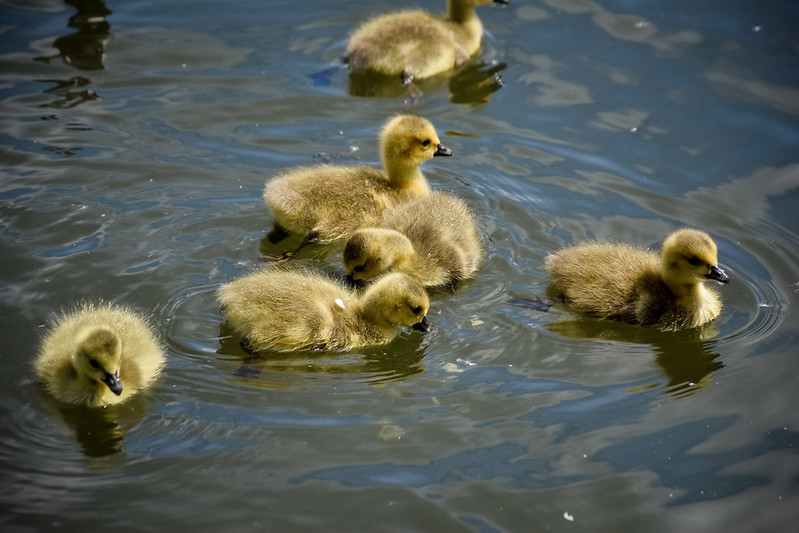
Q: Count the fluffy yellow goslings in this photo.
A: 6